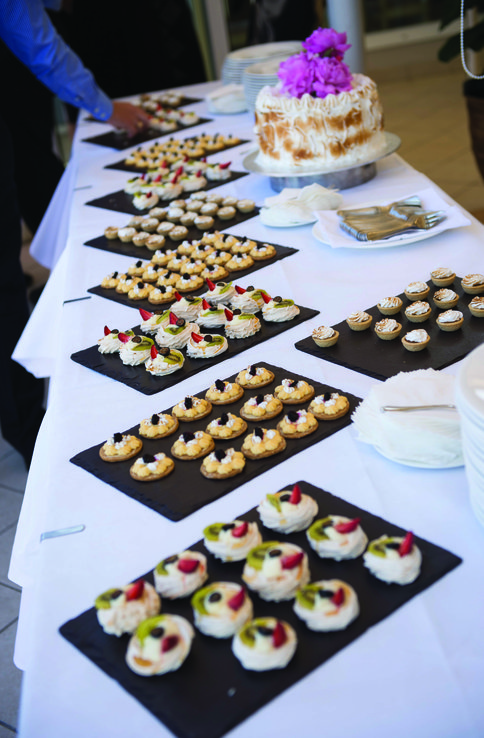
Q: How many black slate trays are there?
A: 10